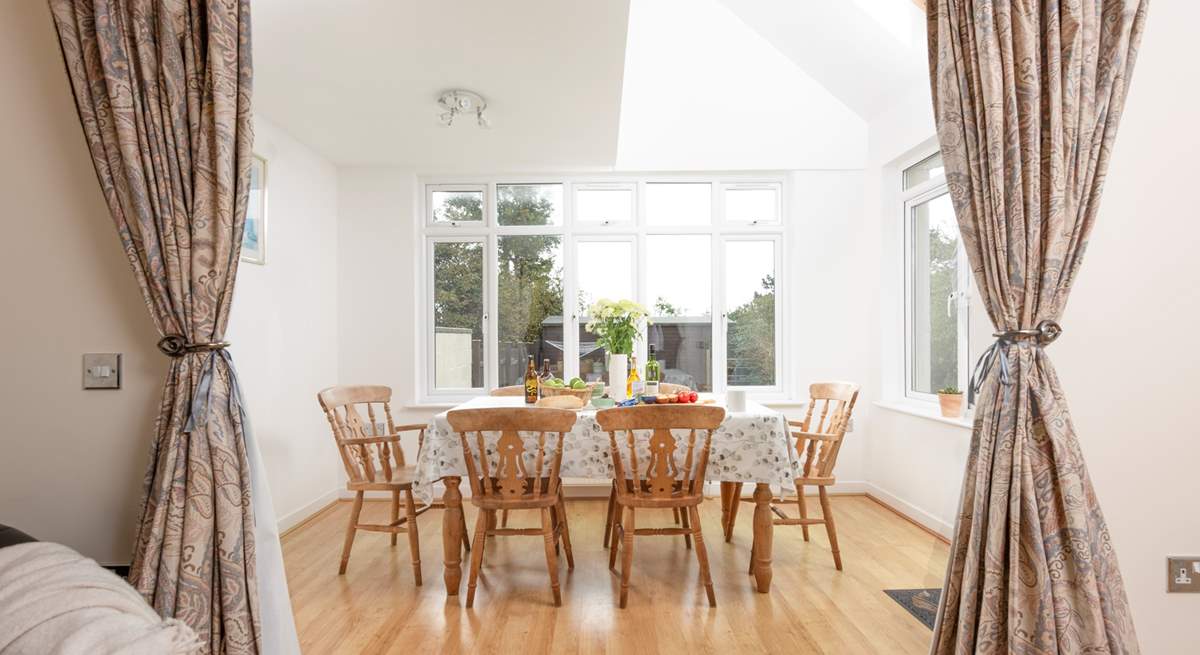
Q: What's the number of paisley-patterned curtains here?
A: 2